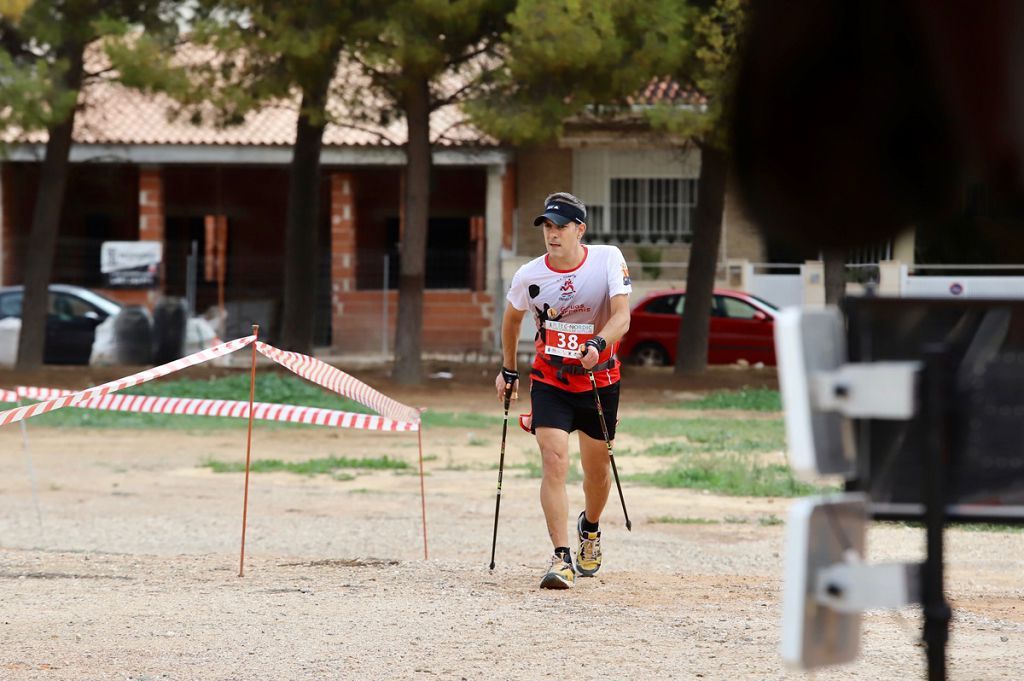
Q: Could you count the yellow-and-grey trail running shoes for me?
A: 2